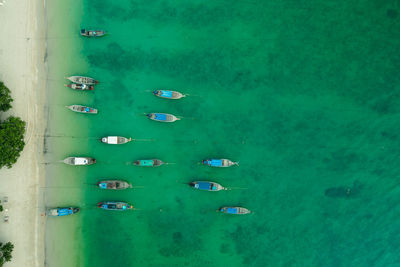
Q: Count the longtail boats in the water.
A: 15